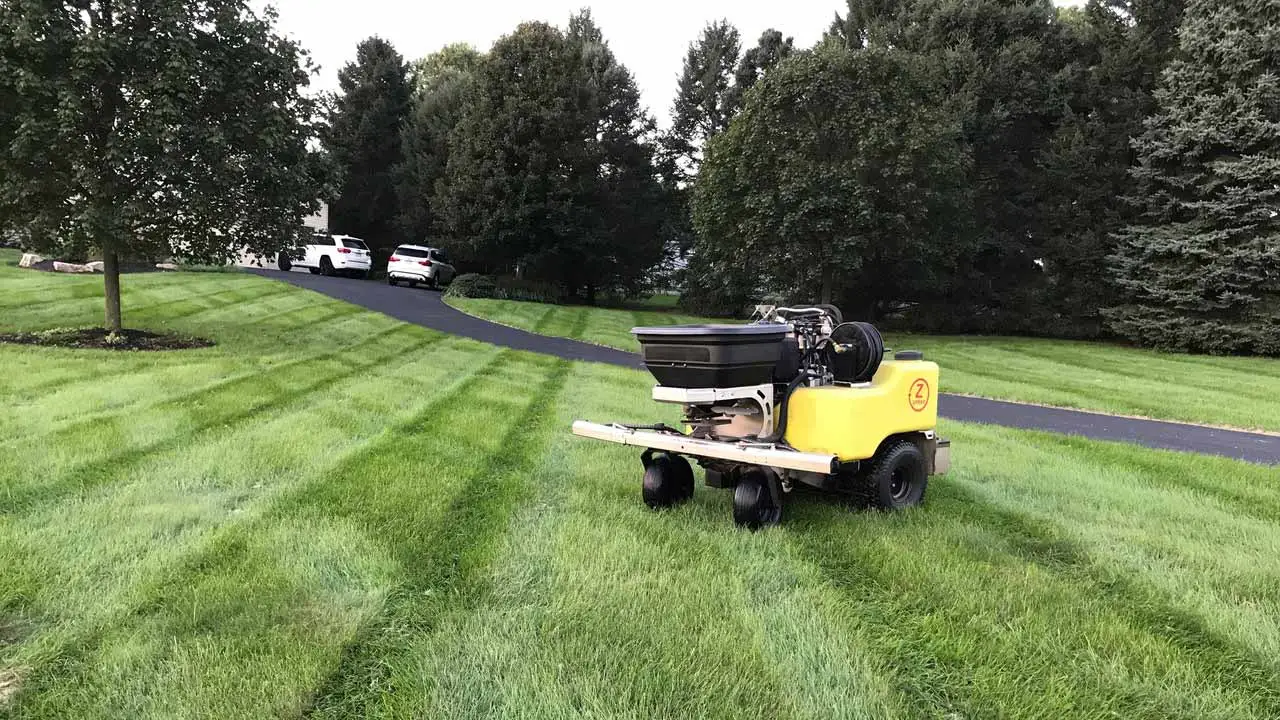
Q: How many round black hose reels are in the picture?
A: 1